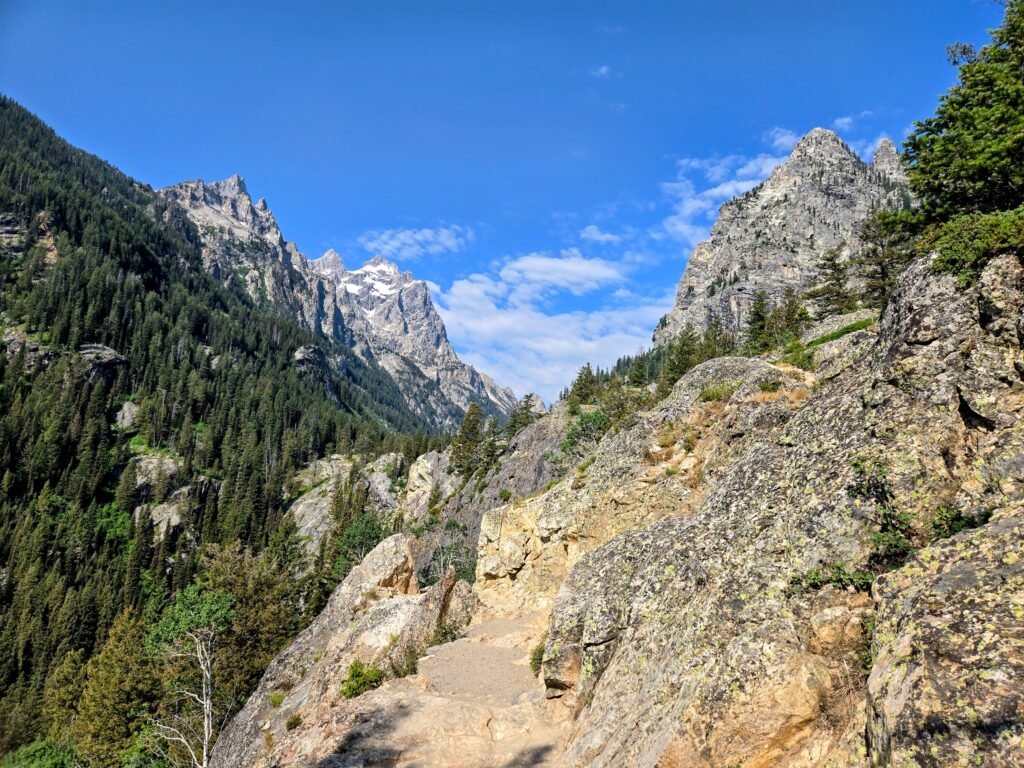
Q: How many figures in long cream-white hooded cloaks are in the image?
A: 0